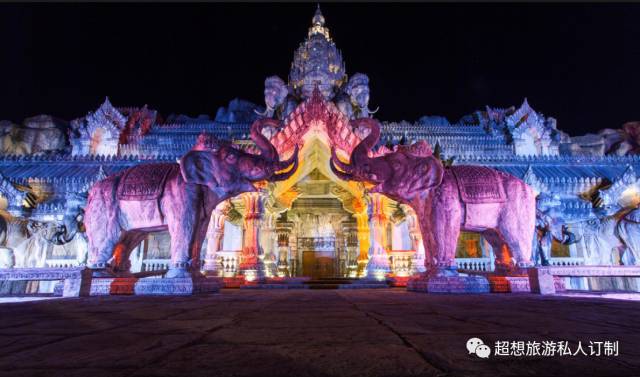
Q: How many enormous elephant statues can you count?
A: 2